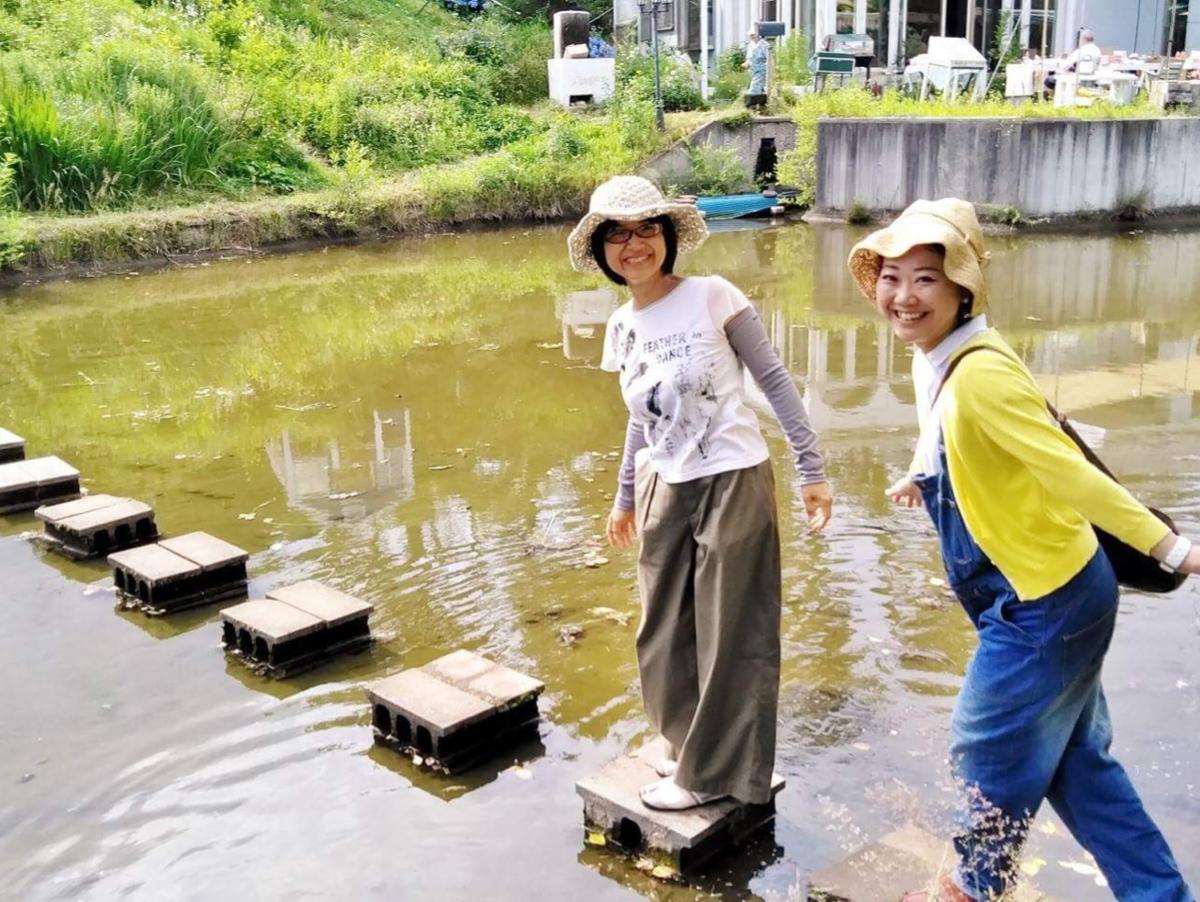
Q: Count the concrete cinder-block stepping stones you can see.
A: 8